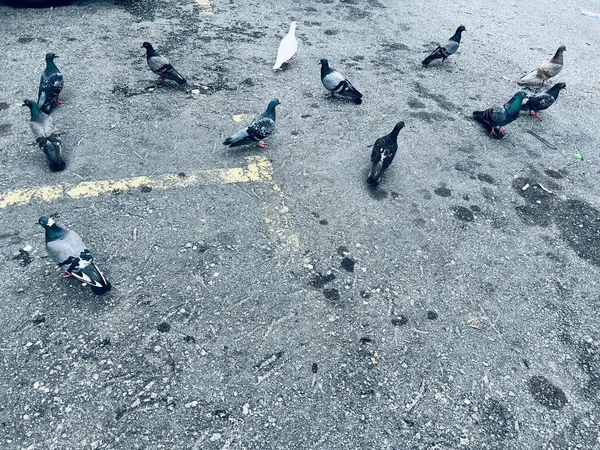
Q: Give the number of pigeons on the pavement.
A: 12